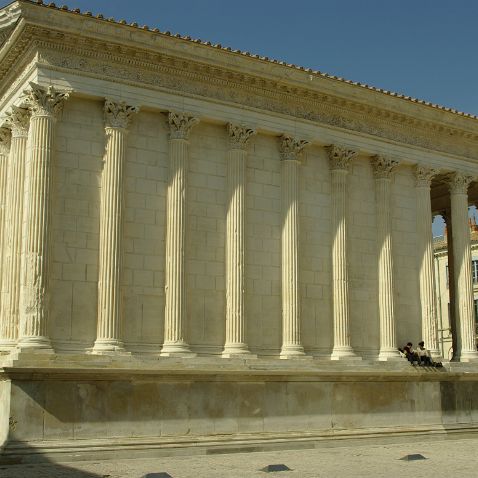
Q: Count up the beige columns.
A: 11